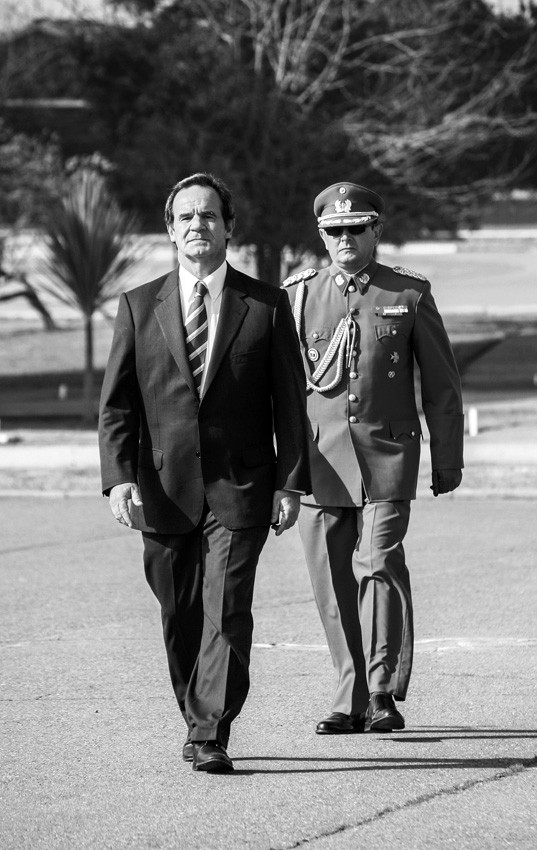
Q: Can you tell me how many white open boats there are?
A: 0